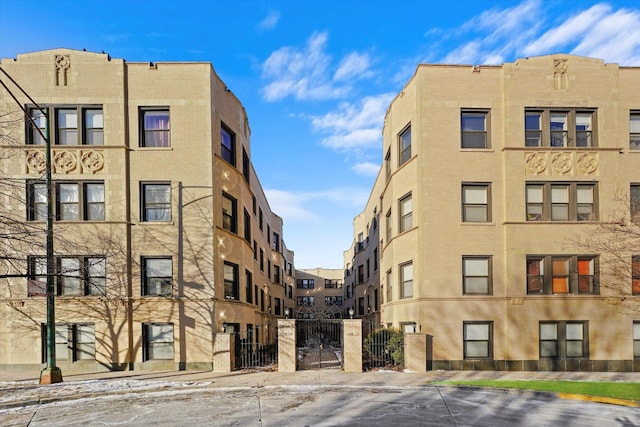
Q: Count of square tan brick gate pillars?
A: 4